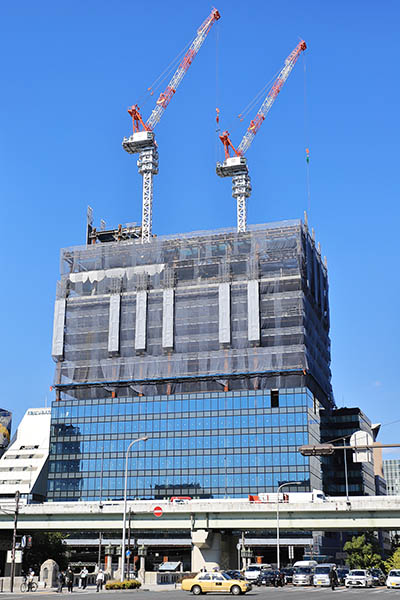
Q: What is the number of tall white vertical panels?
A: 6